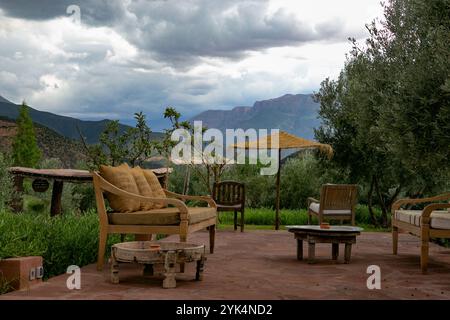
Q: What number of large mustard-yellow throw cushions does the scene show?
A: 3